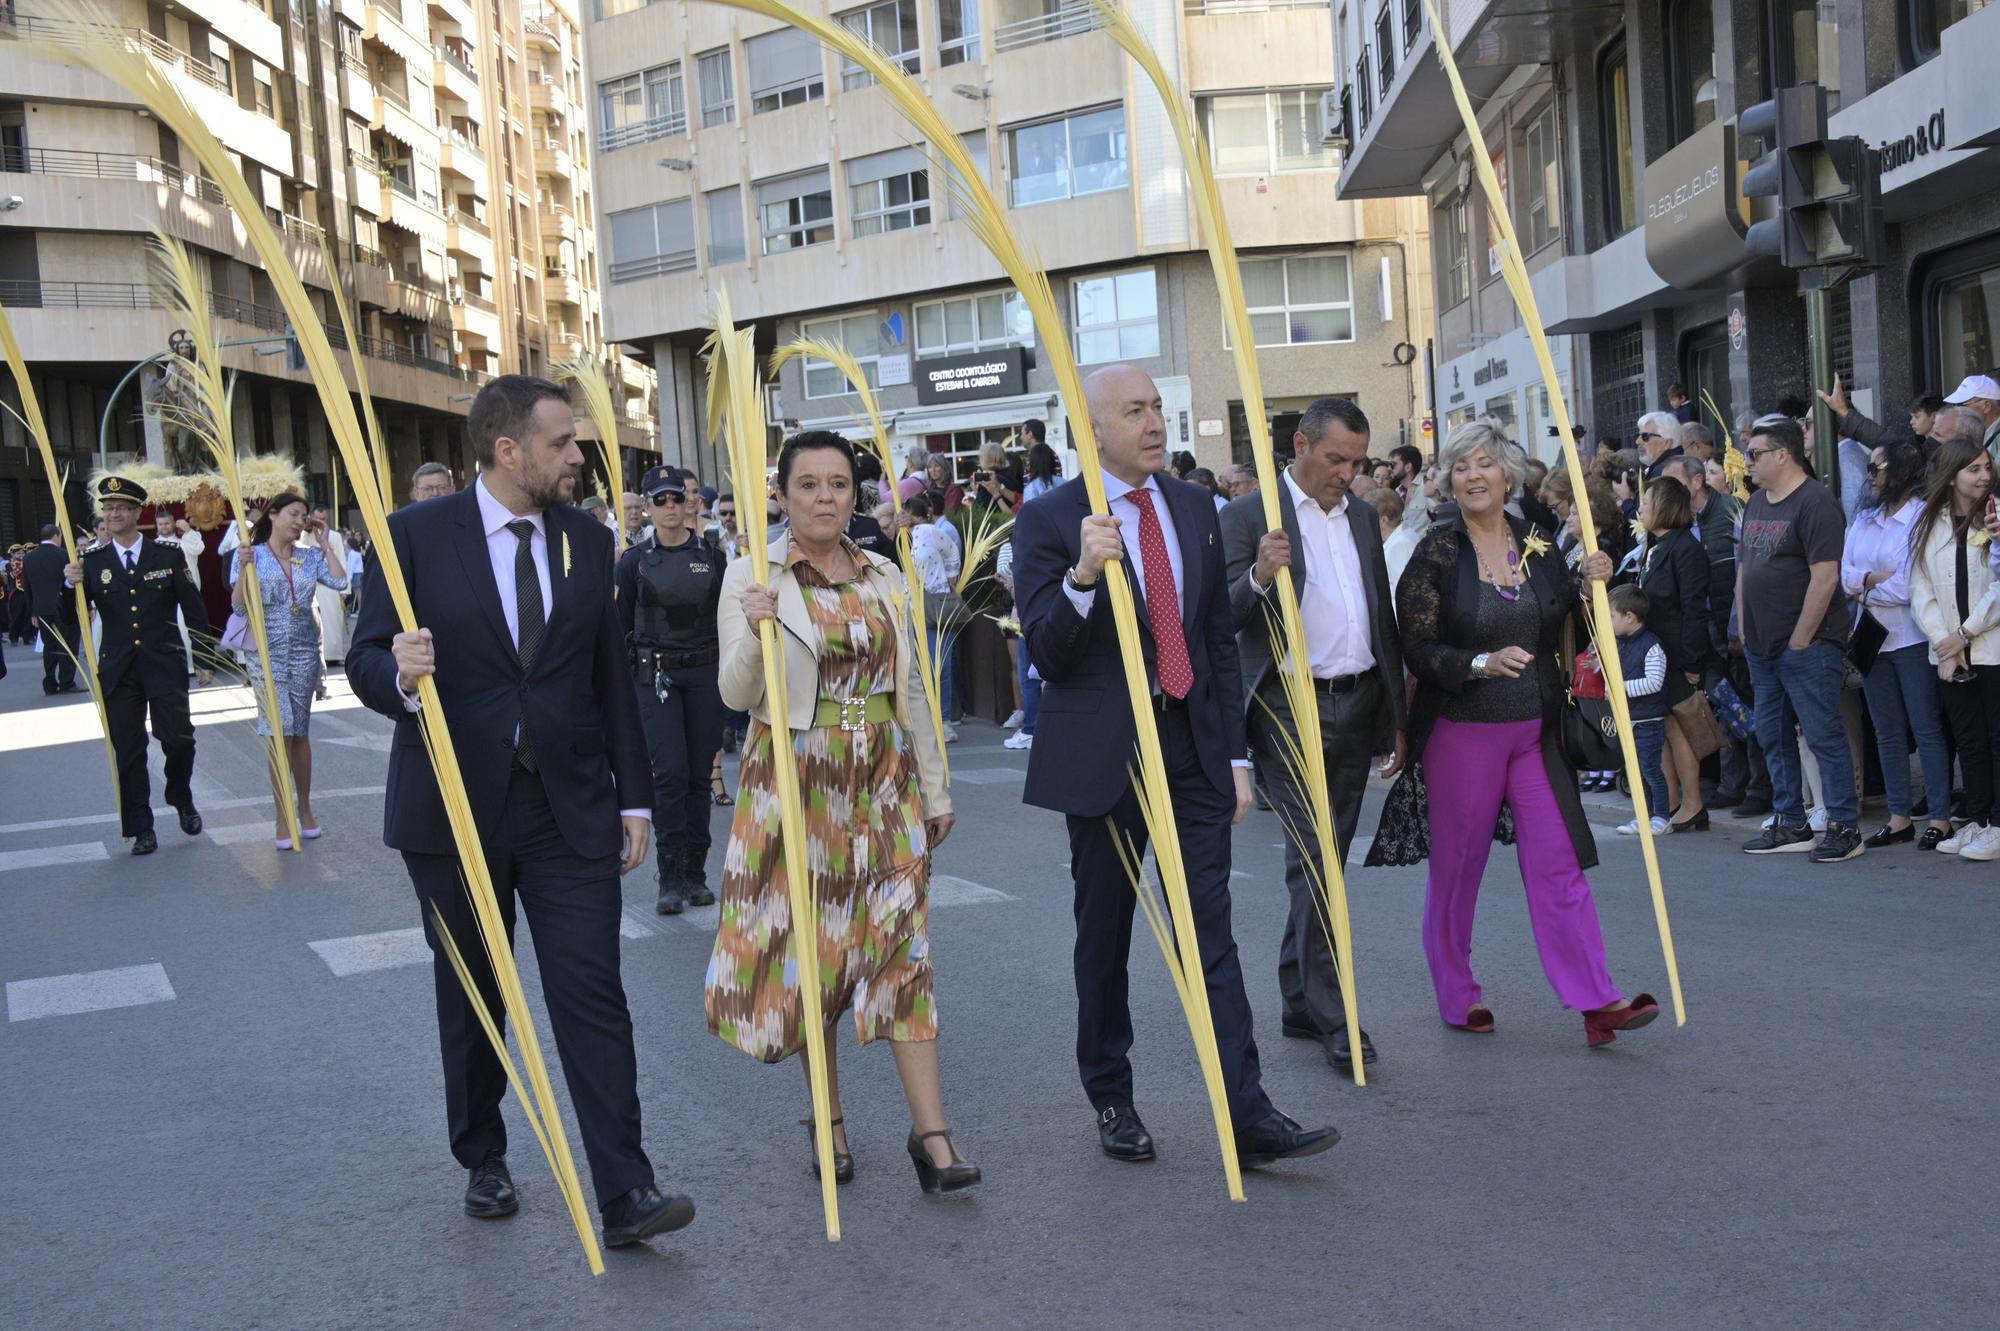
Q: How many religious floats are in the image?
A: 1